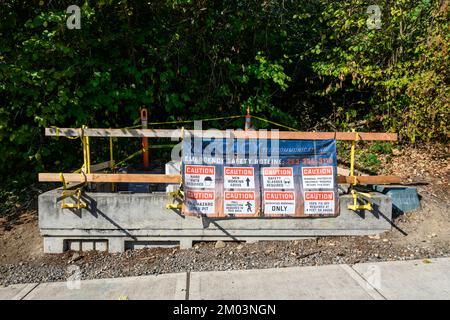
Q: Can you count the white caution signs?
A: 8